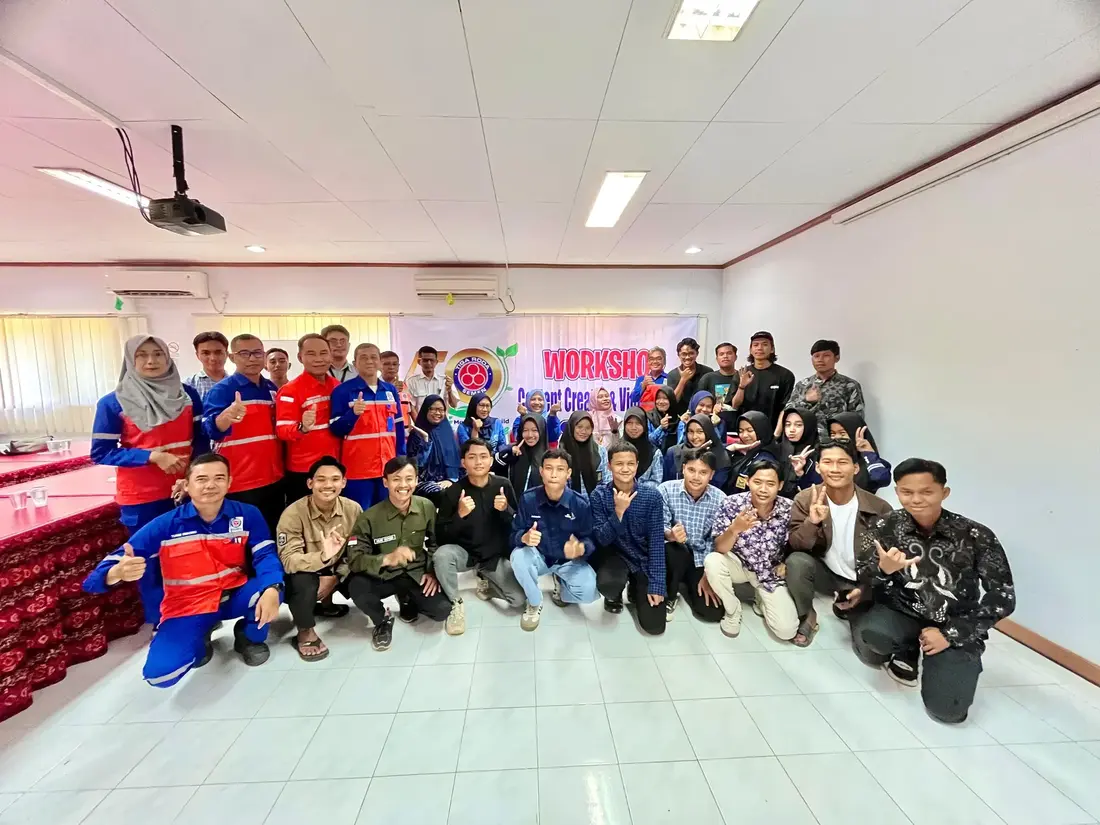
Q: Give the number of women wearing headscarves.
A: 14